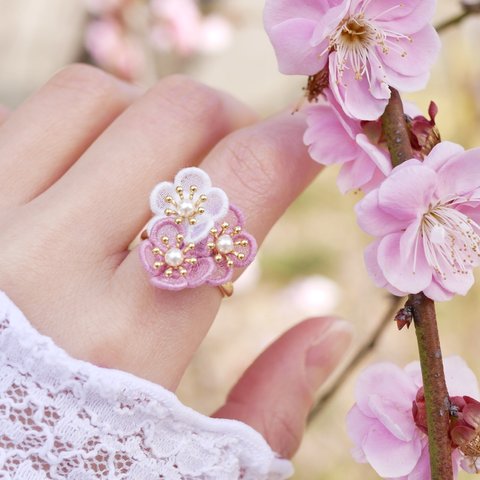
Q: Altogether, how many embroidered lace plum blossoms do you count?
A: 3